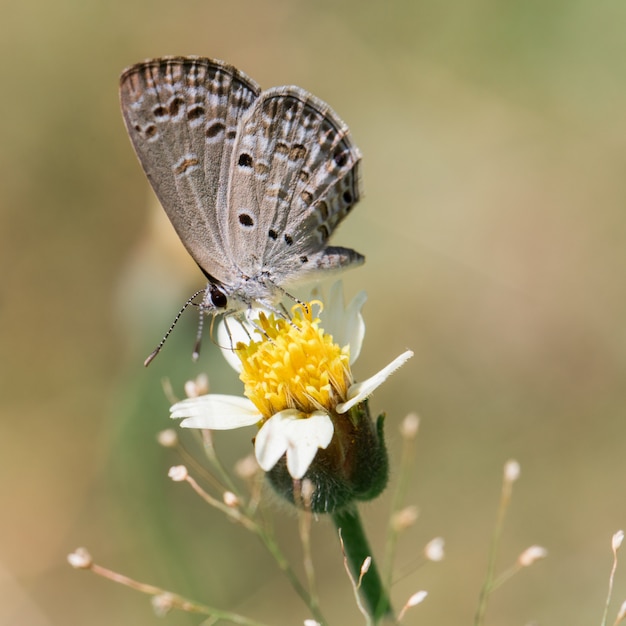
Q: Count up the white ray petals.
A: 5